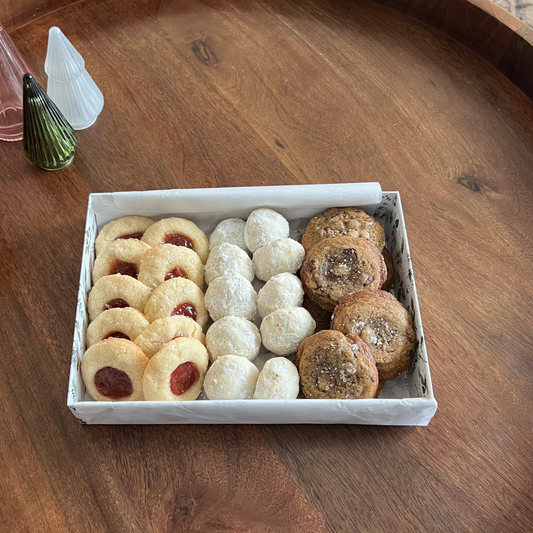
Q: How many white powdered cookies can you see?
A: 10